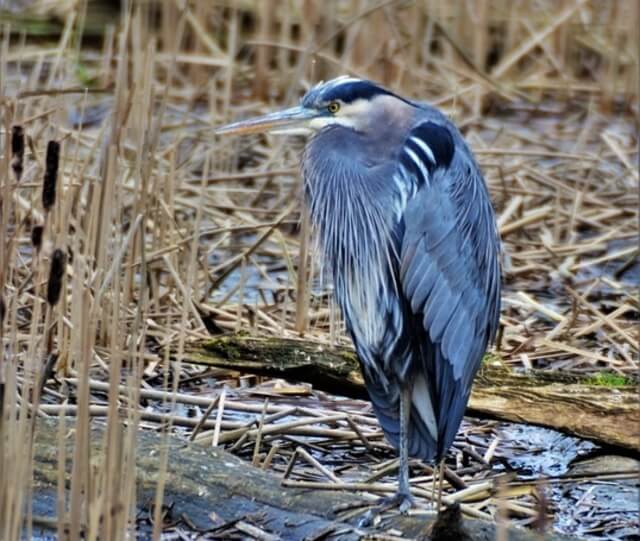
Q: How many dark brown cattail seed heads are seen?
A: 4